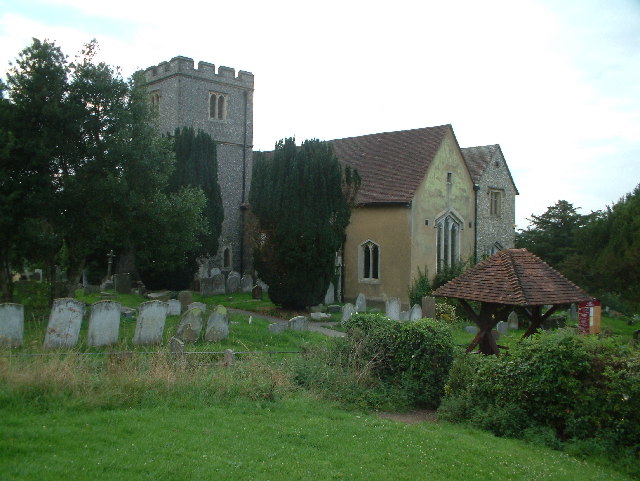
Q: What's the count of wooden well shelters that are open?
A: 1